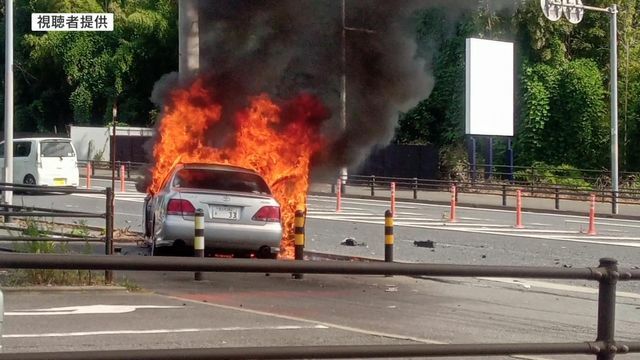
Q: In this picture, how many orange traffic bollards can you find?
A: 7